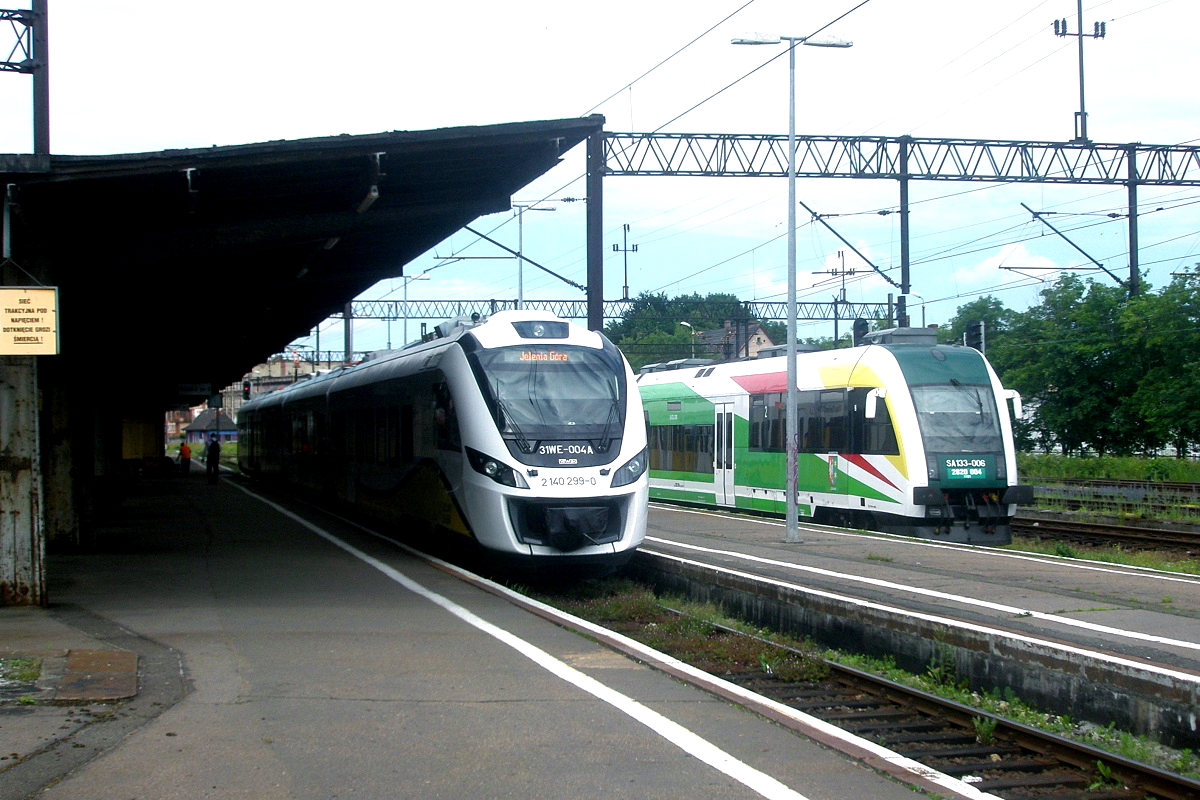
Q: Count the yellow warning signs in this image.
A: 1